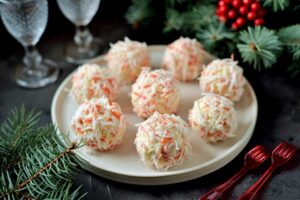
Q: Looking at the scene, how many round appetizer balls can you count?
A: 8